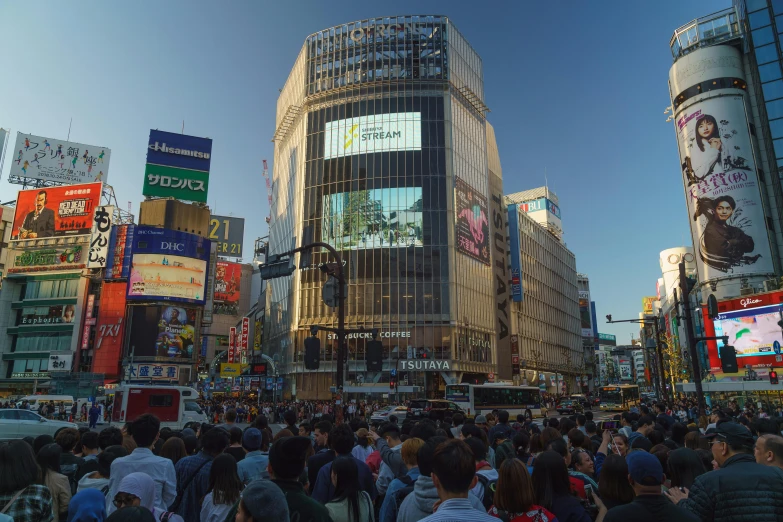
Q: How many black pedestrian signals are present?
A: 3